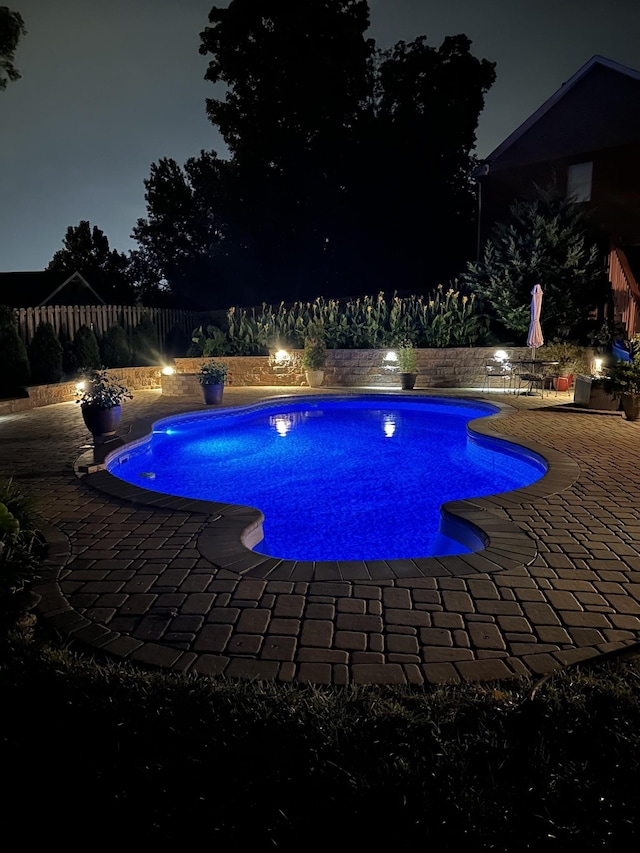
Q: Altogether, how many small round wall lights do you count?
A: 6